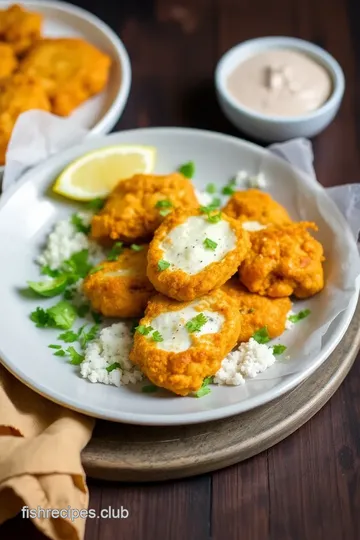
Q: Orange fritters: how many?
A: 11